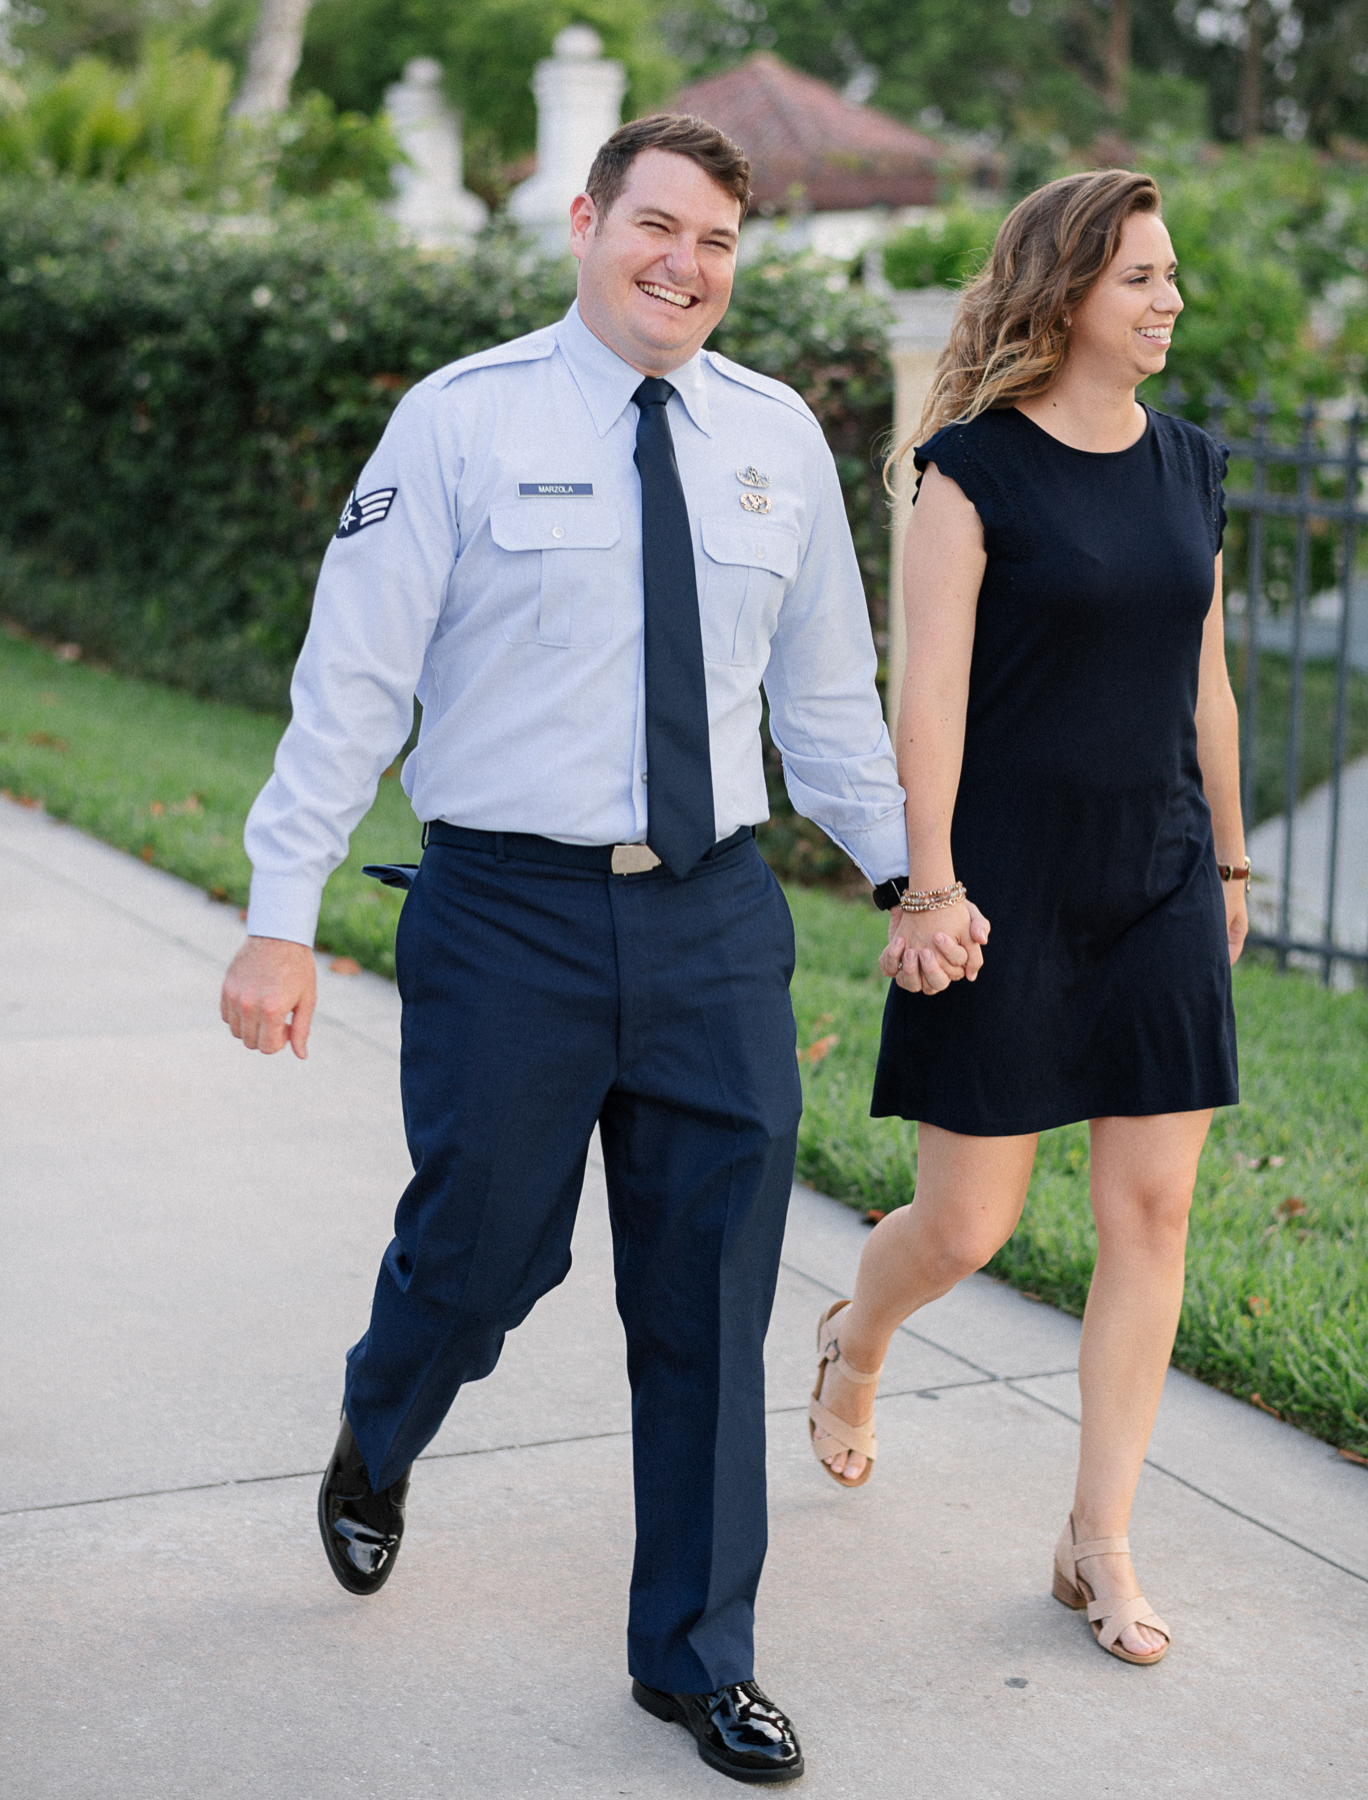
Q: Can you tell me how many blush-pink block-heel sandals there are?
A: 2